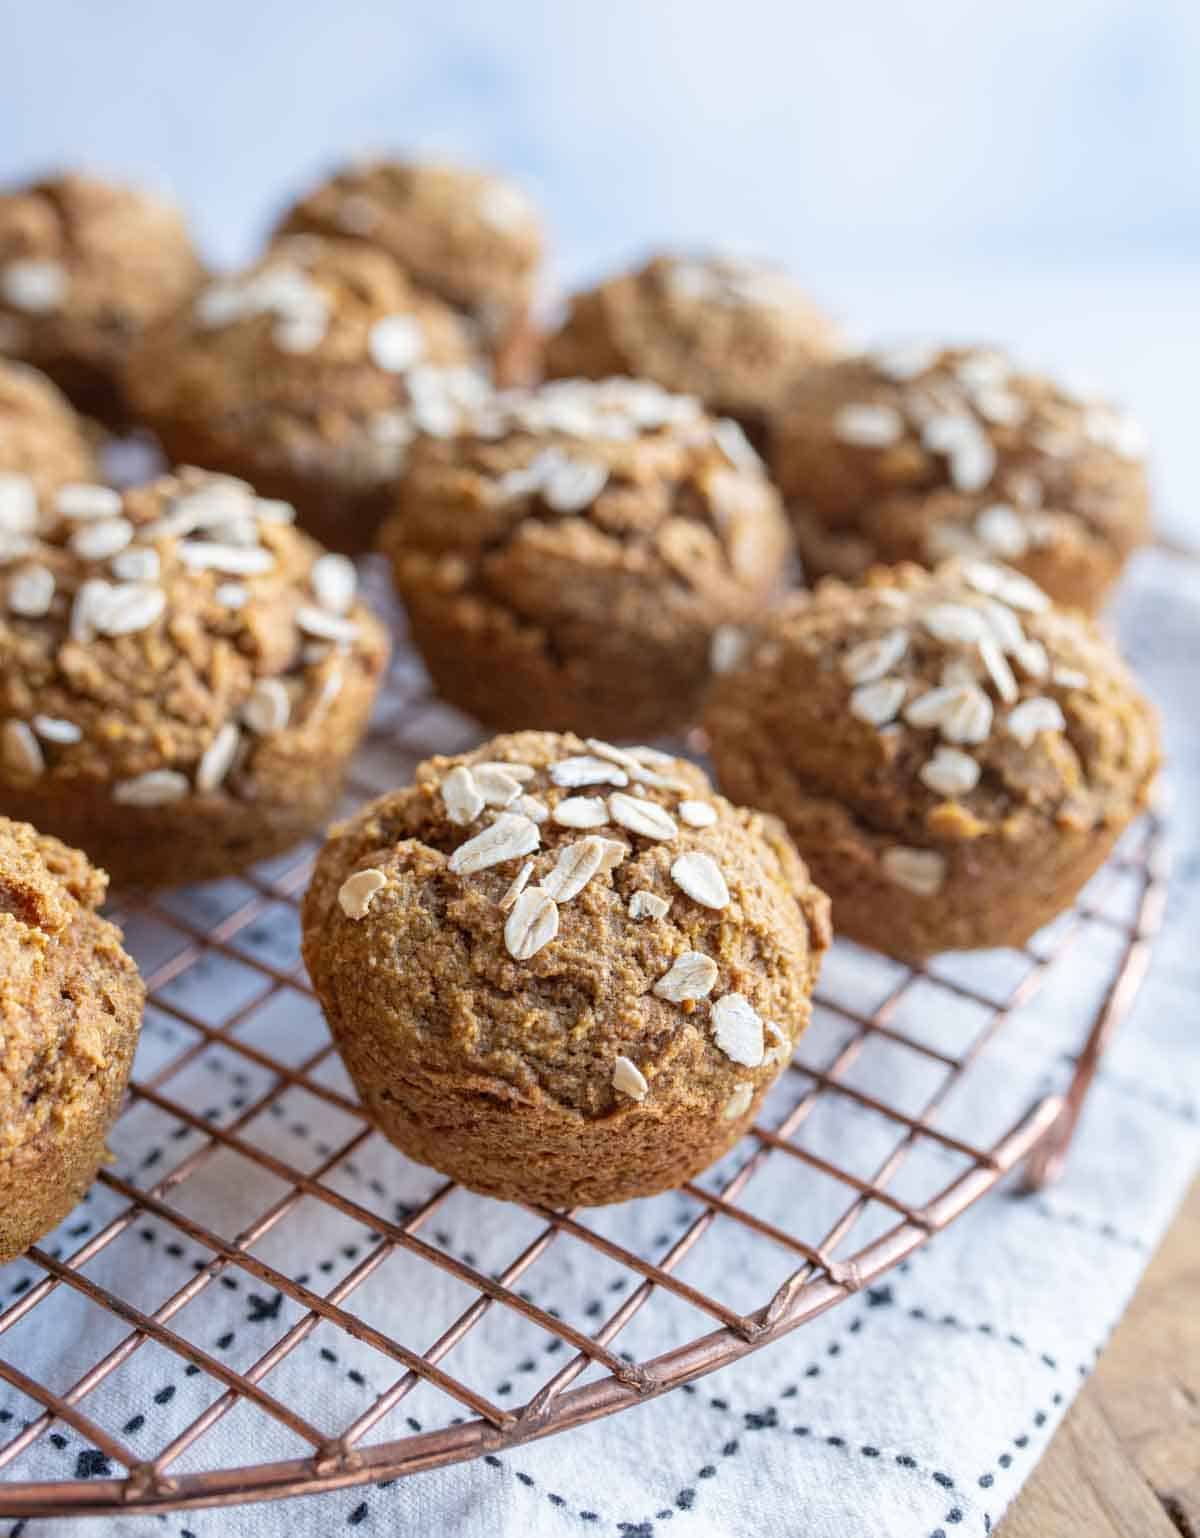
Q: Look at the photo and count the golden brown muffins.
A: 11